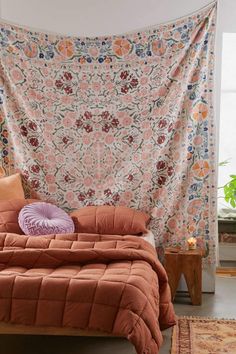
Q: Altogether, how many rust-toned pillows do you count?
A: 2